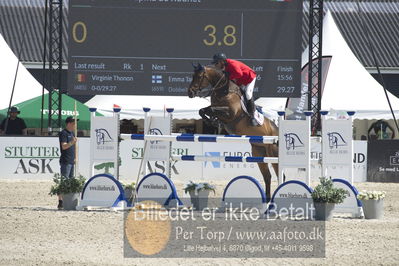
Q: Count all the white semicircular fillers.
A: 5